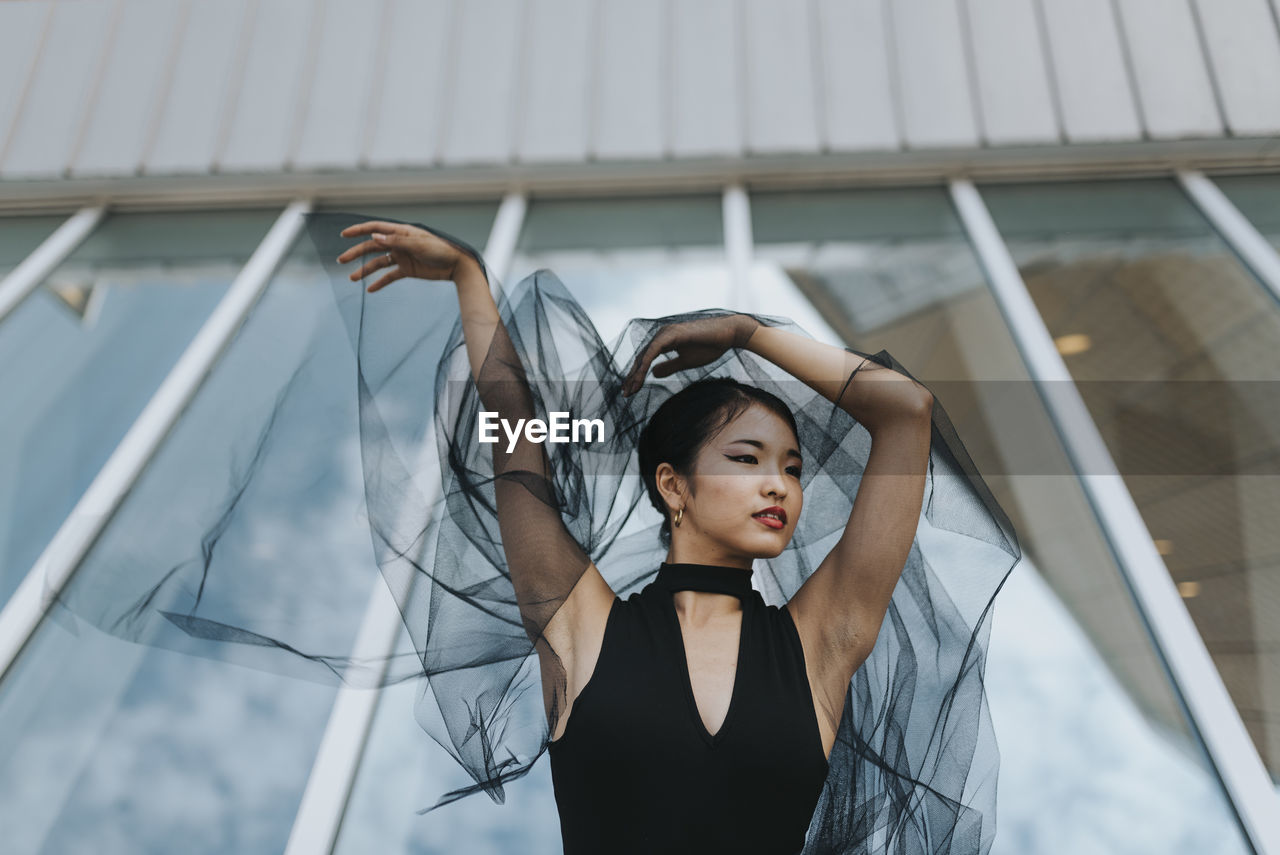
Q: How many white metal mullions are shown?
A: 6